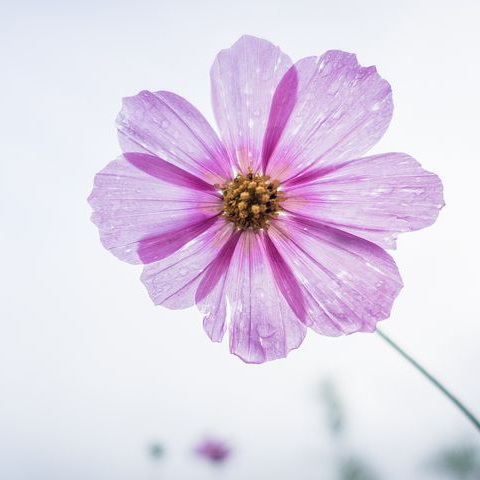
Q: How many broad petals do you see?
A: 8